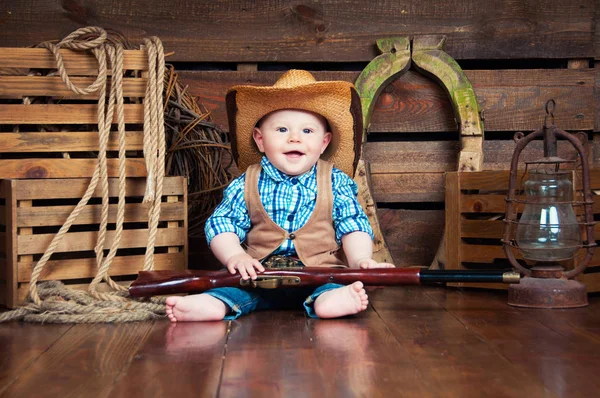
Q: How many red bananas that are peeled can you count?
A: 0